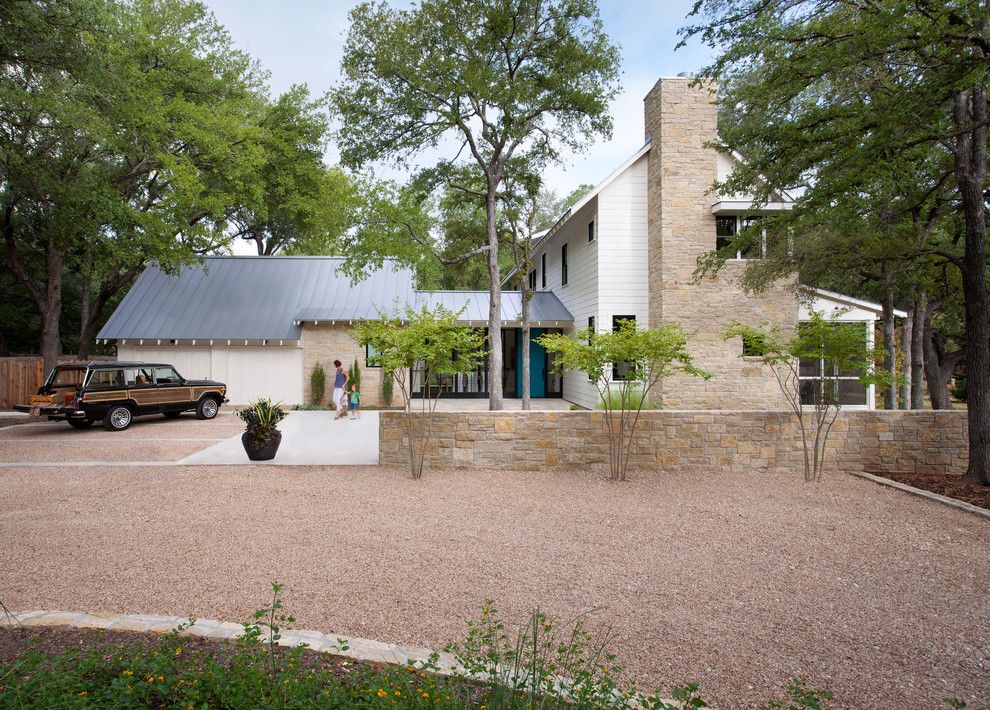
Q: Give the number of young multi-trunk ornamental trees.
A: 3